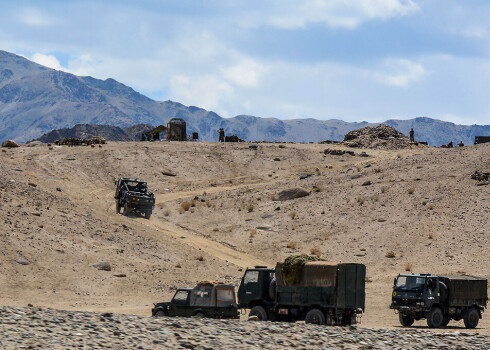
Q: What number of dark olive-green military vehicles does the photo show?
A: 4